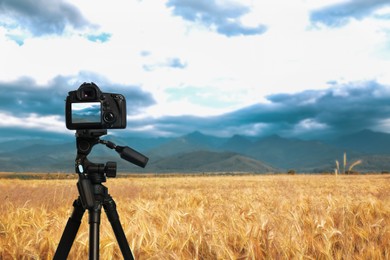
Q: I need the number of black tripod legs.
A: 3